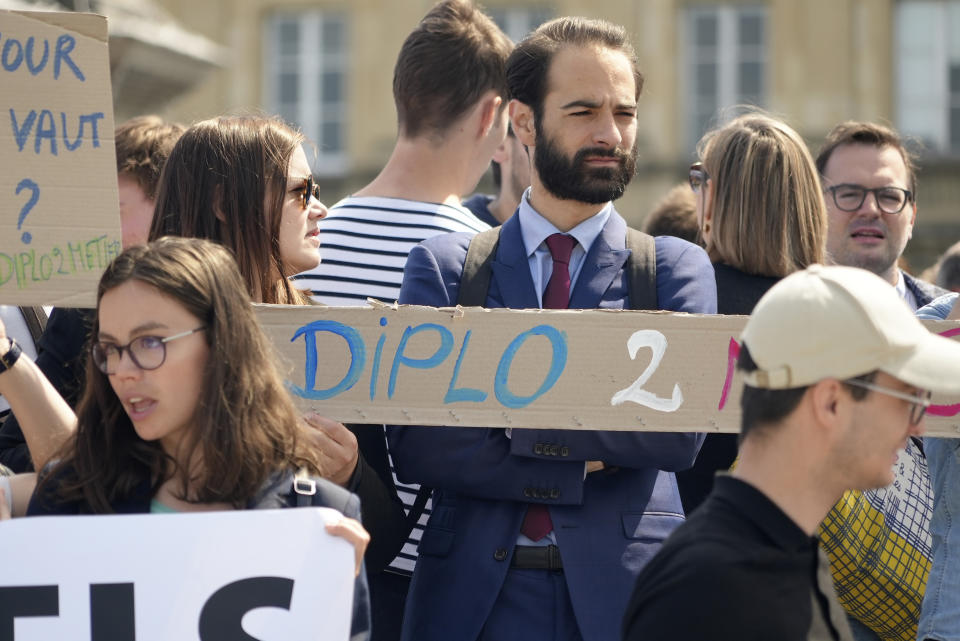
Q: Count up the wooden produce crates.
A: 0